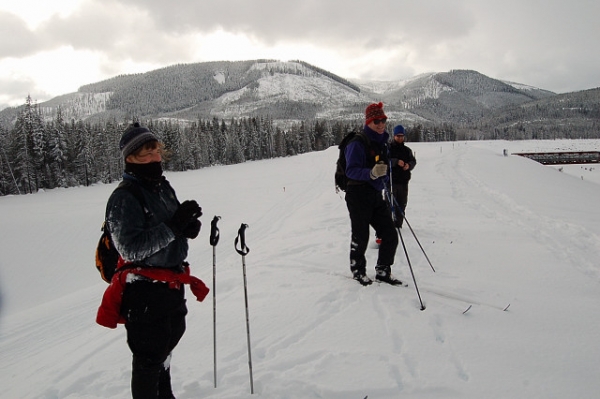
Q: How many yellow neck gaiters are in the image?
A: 0